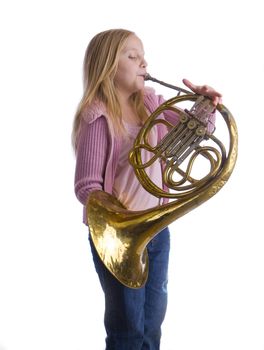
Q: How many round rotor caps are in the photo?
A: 3